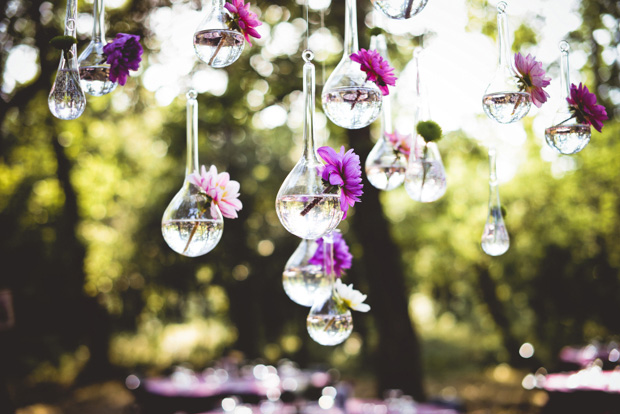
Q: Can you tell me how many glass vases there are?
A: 14